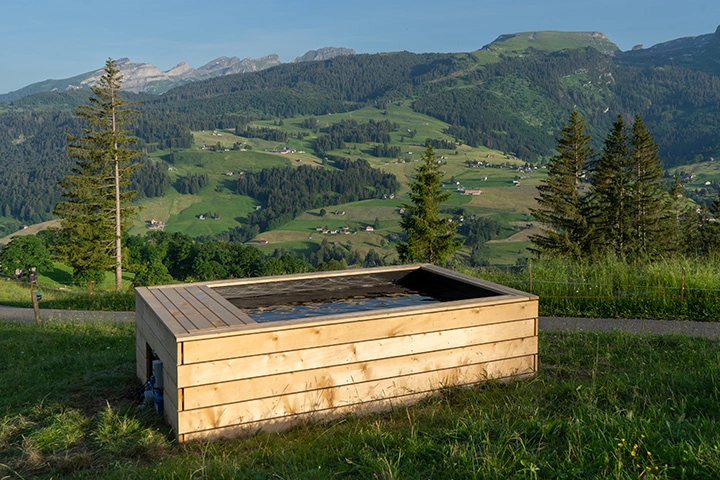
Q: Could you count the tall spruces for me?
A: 5